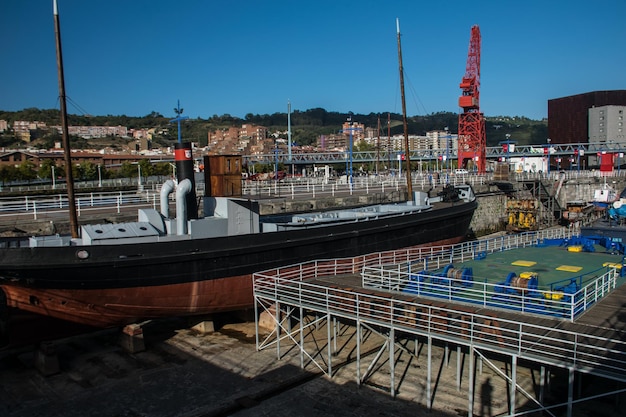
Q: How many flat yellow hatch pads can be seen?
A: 2